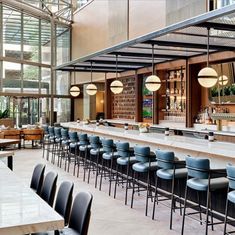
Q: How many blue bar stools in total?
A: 13